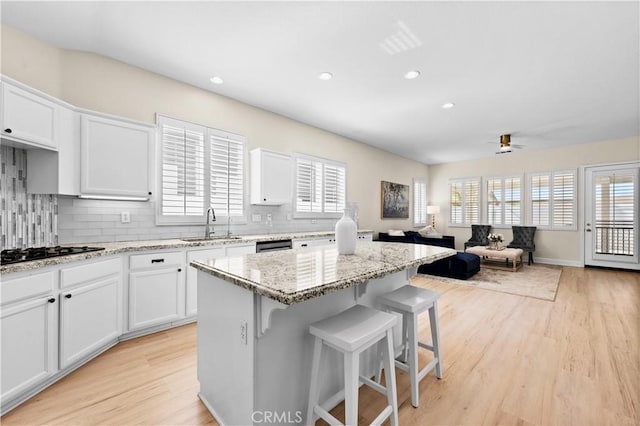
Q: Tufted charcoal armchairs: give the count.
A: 2